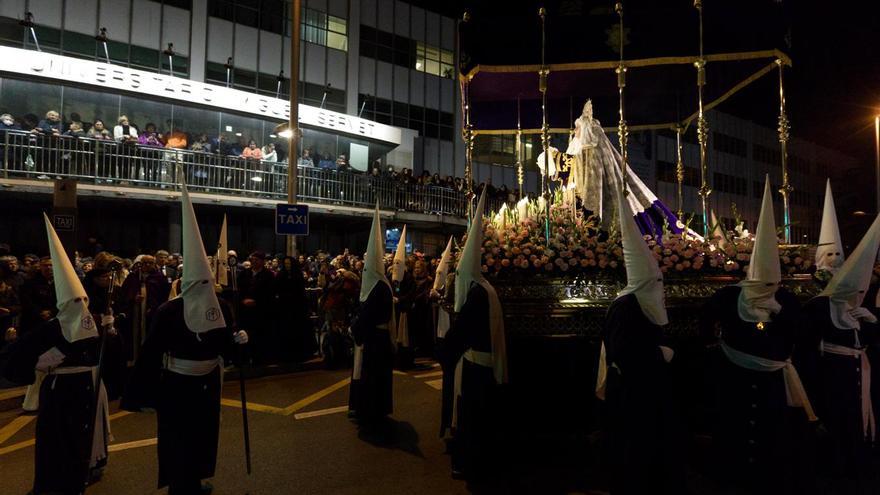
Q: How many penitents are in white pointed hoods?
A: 11